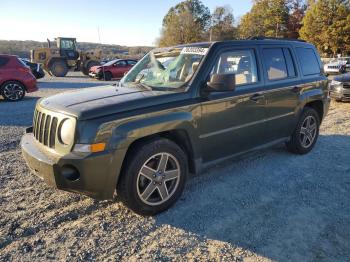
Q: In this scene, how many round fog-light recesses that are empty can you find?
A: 1